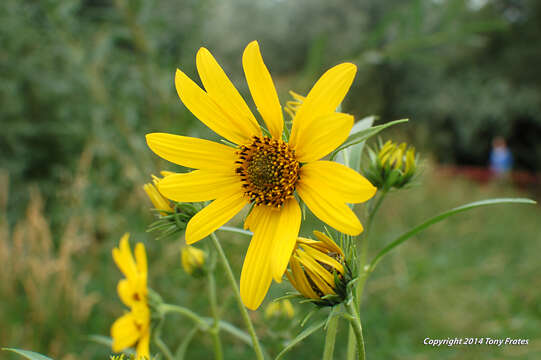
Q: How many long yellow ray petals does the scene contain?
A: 12